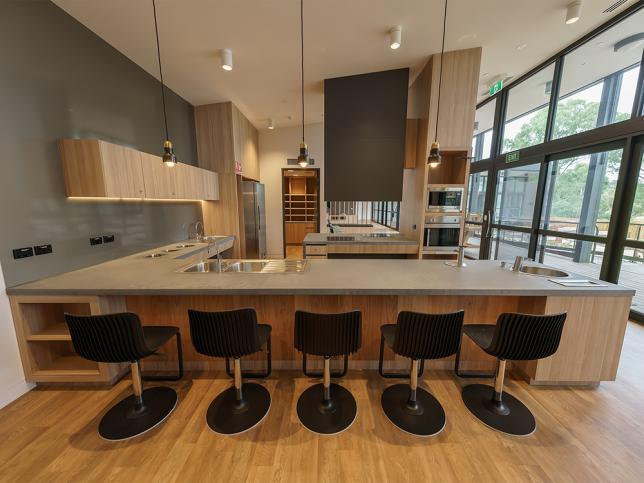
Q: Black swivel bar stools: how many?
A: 5